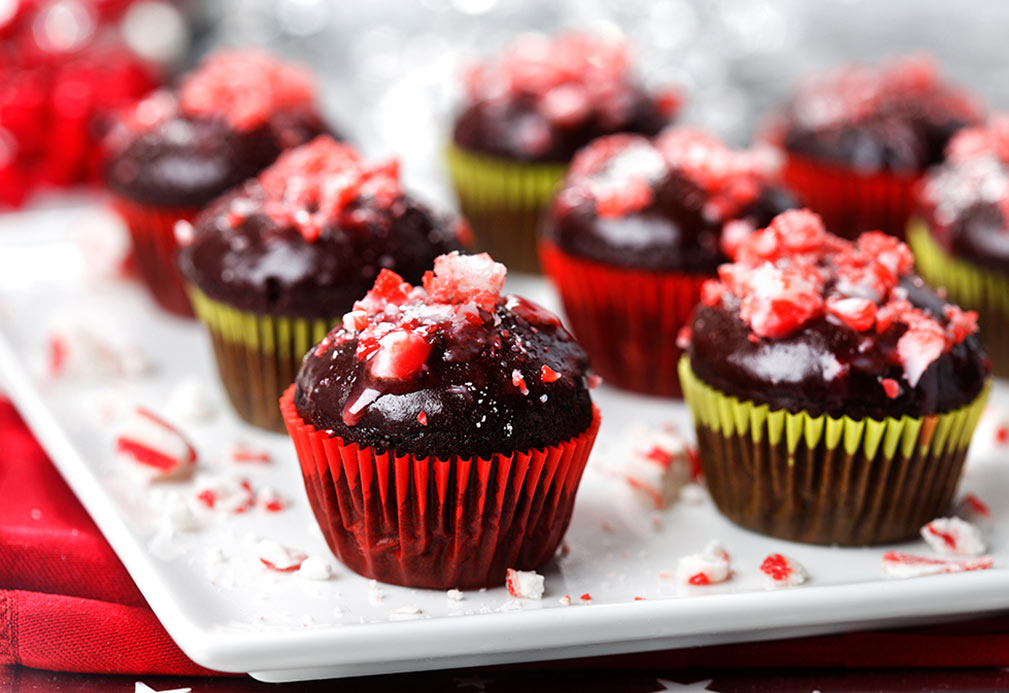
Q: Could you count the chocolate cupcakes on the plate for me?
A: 8